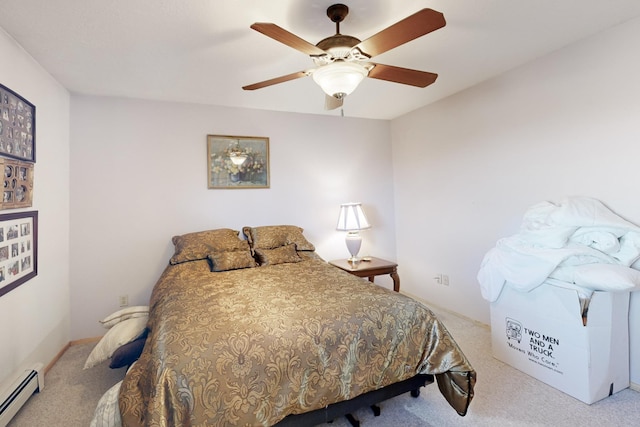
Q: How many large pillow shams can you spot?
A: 2